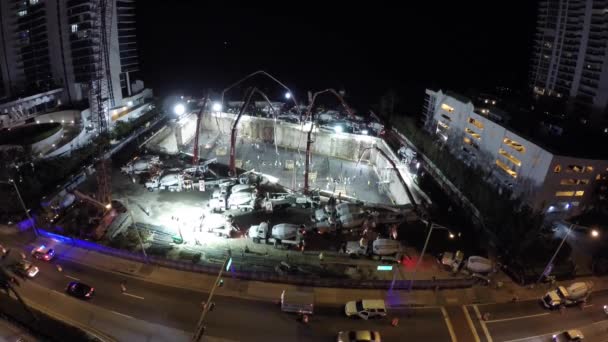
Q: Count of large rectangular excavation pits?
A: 1